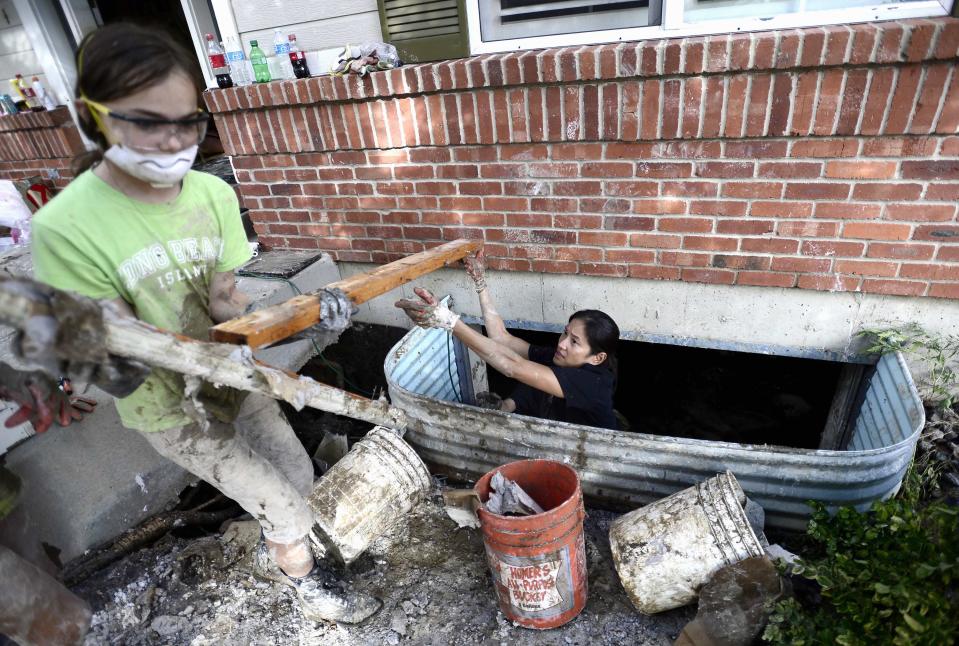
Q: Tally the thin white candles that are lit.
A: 0